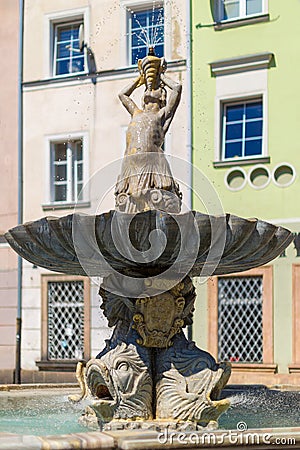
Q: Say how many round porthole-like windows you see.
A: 3